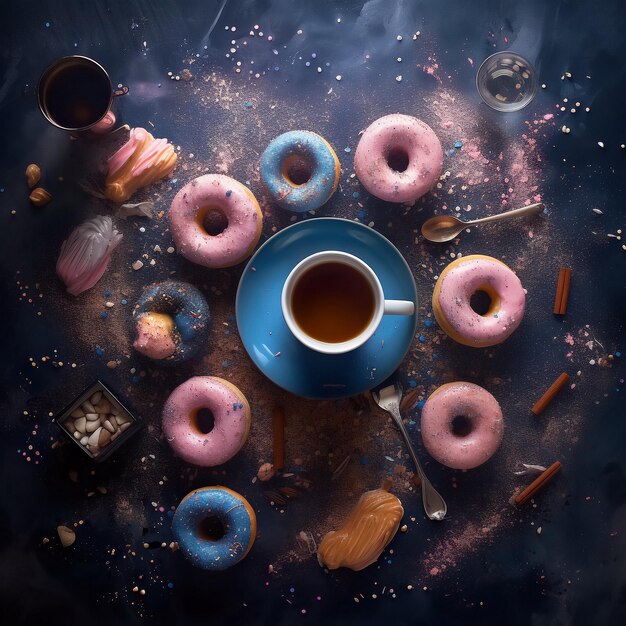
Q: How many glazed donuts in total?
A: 8